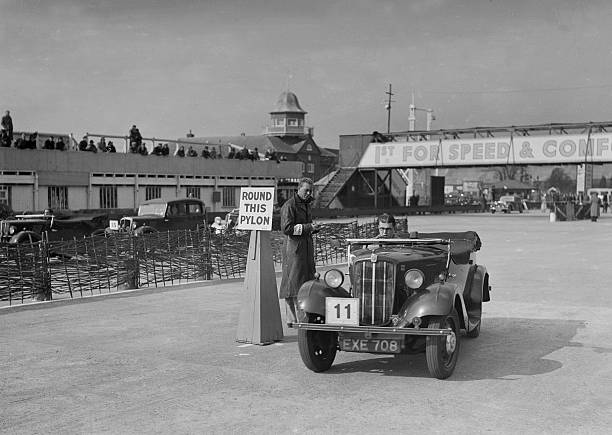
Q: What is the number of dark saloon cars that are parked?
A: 1